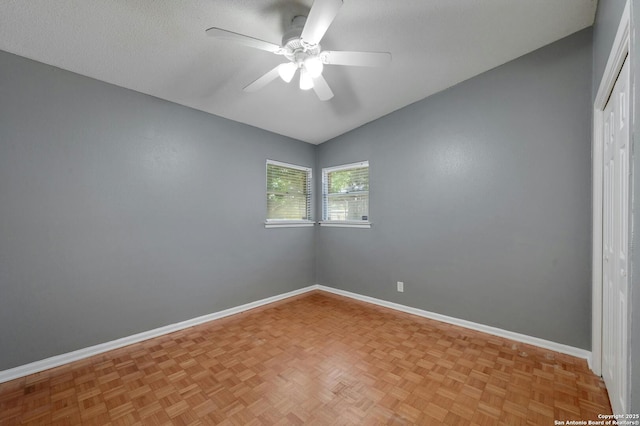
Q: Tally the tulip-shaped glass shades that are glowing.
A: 3